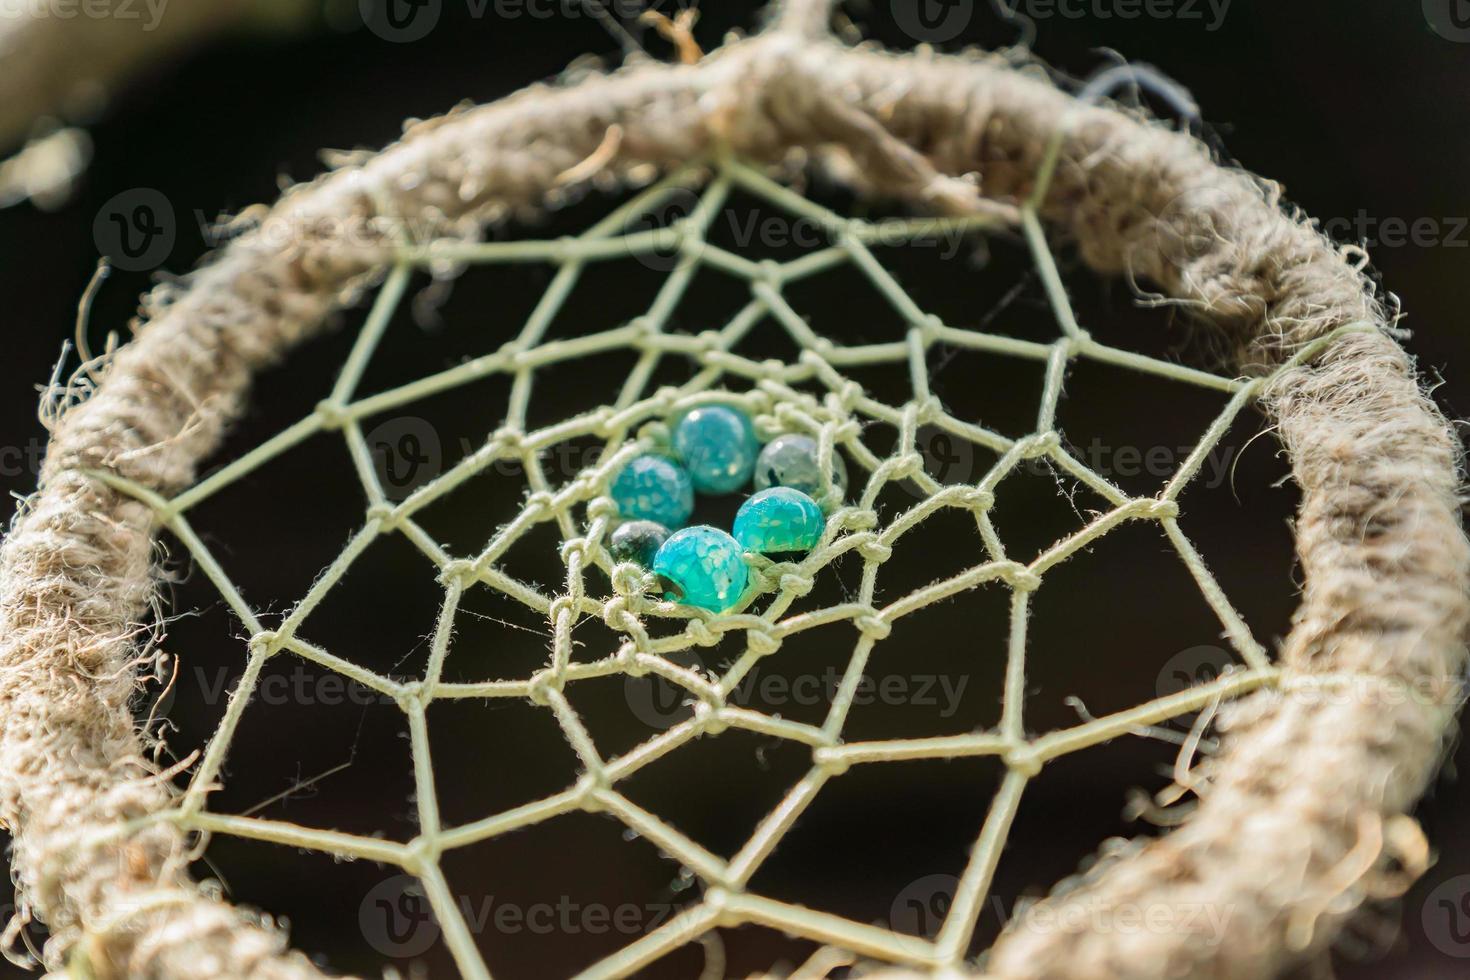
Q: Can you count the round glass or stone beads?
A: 6